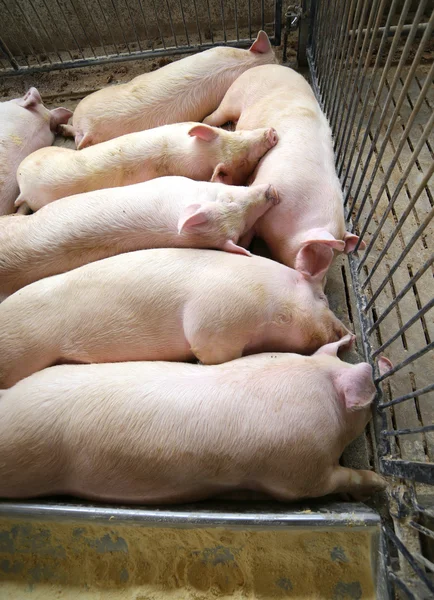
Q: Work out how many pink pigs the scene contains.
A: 7